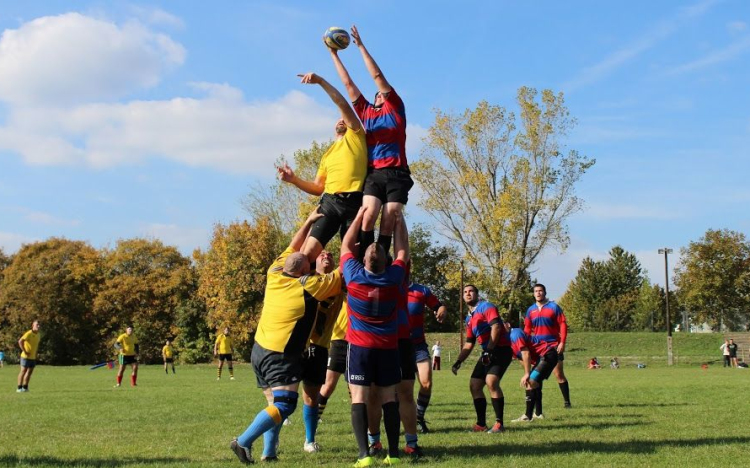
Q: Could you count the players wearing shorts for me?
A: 15